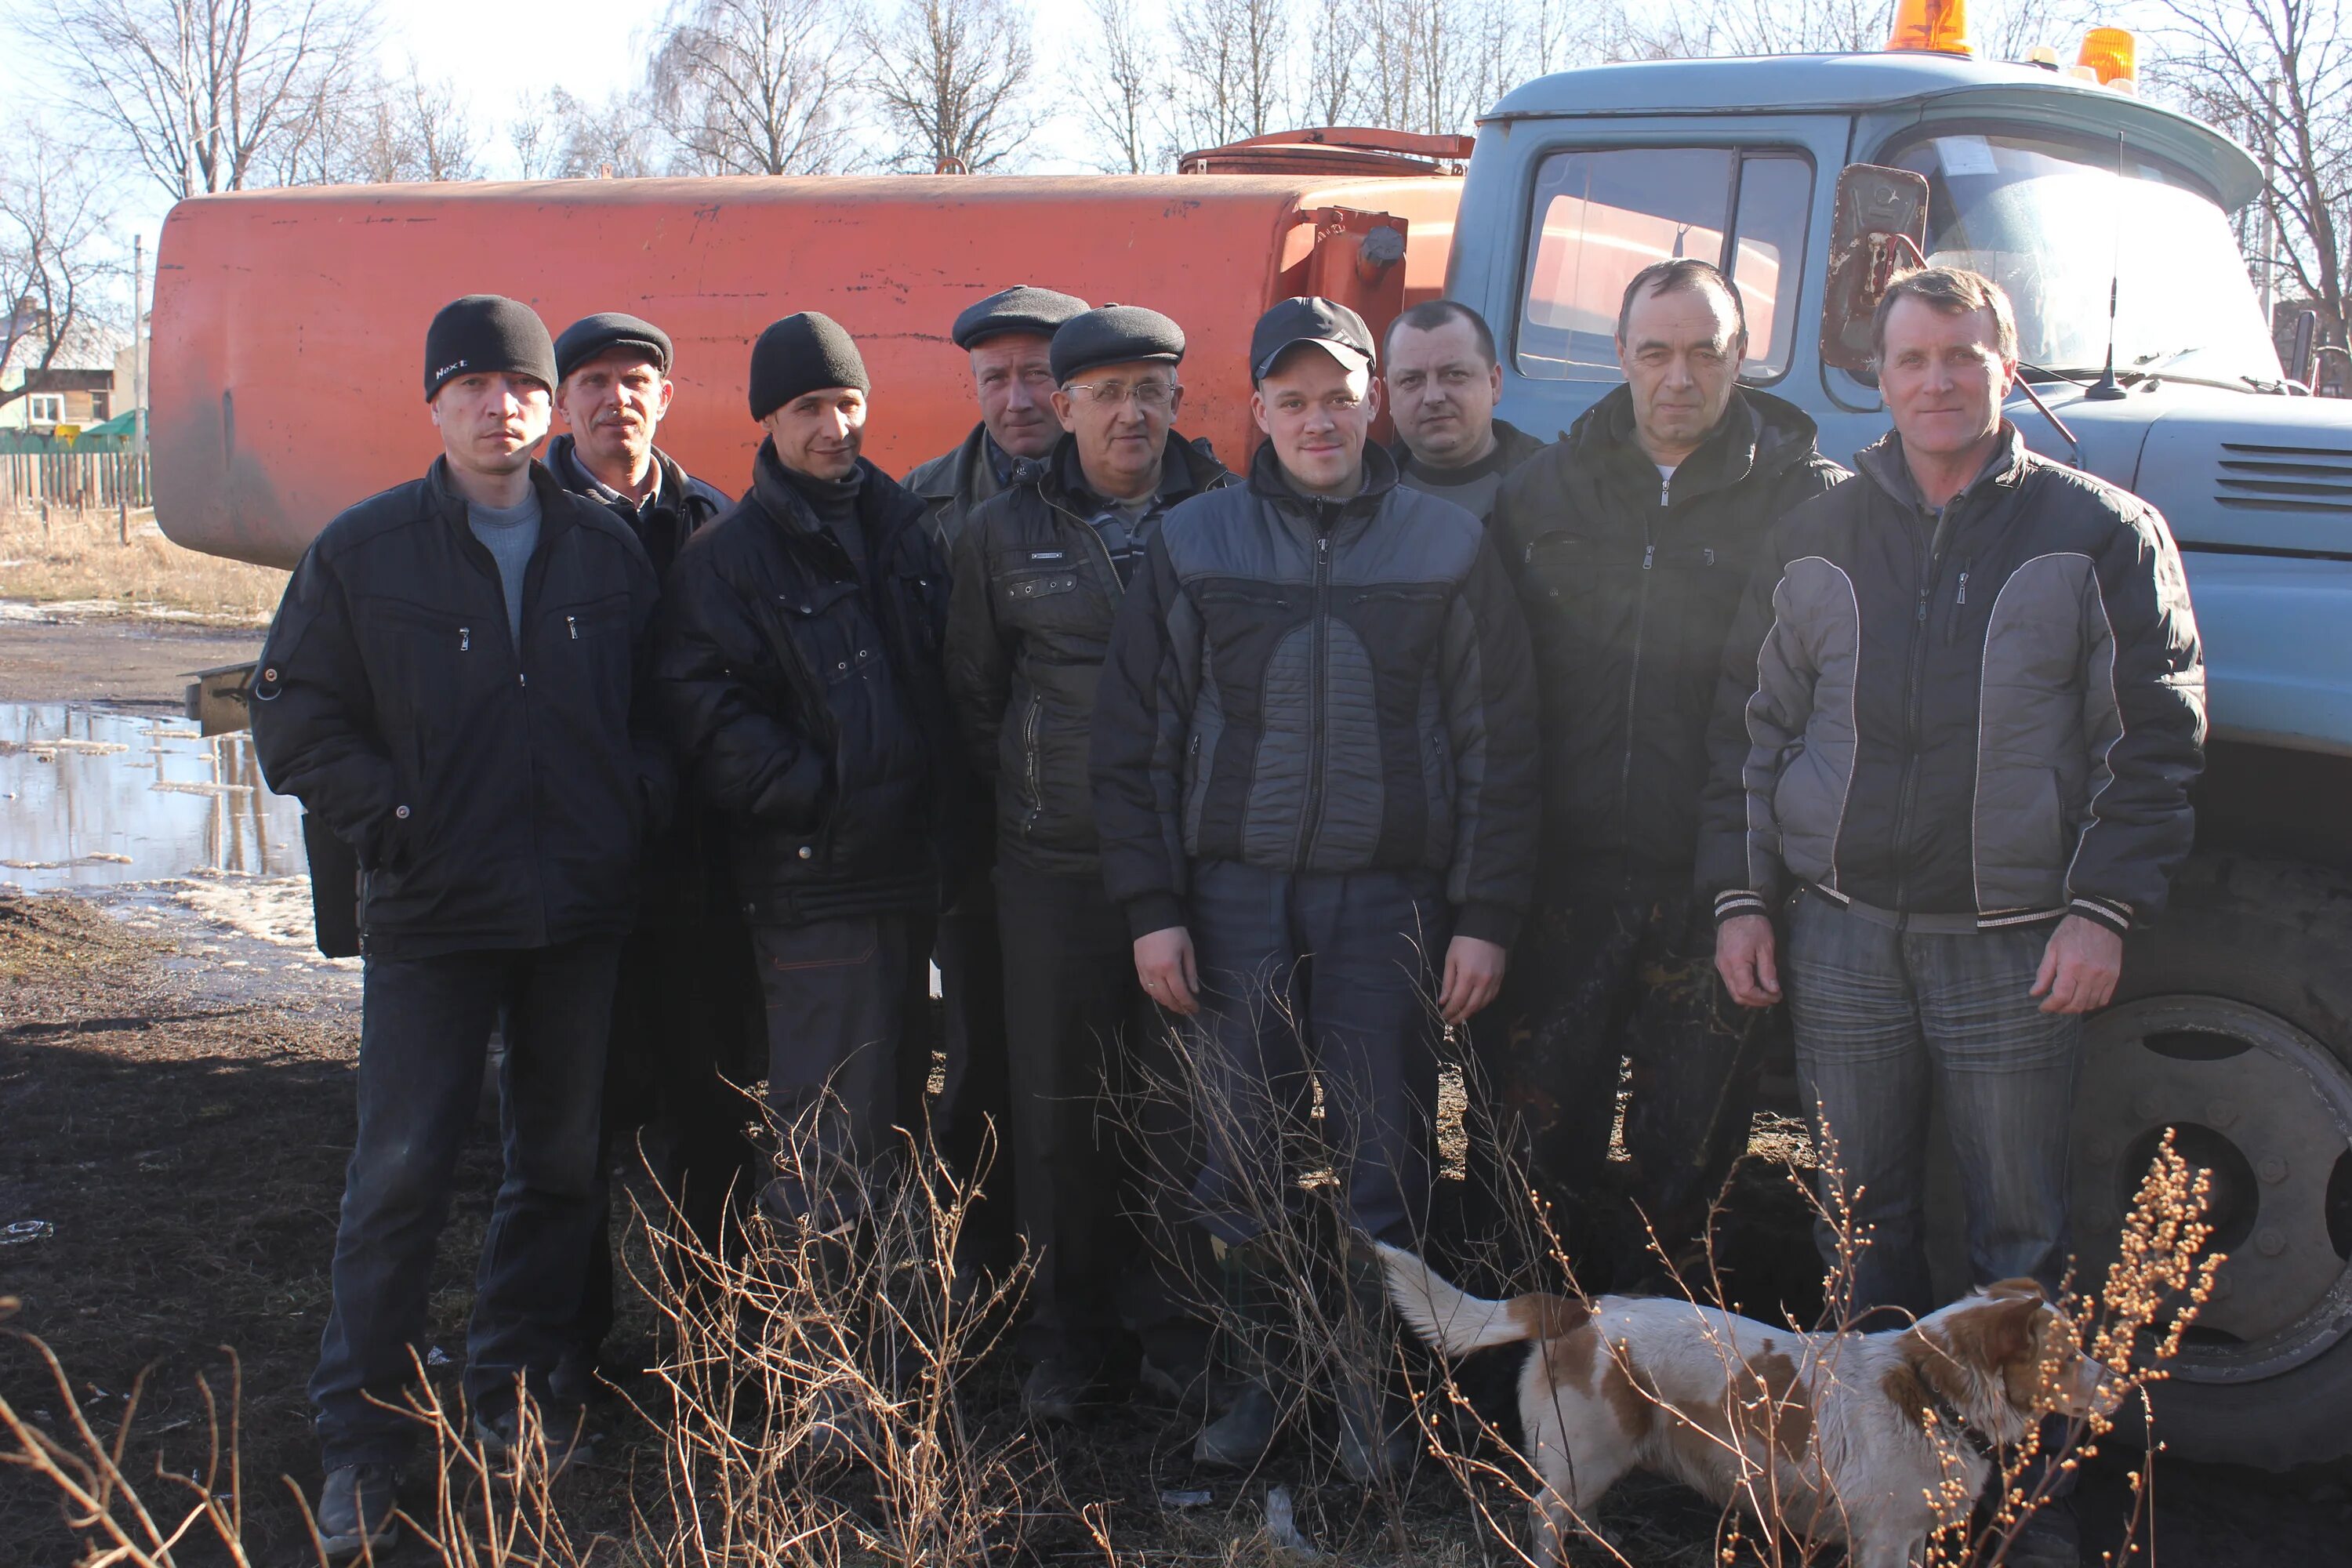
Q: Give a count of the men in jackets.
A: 9